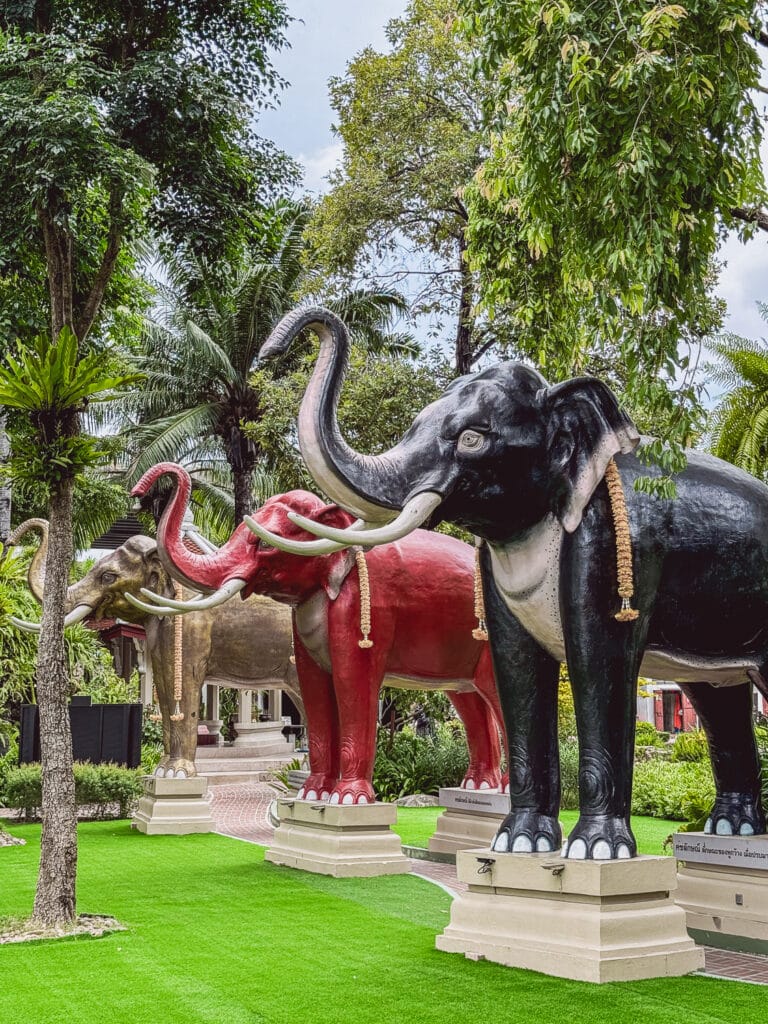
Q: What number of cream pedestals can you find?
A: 5